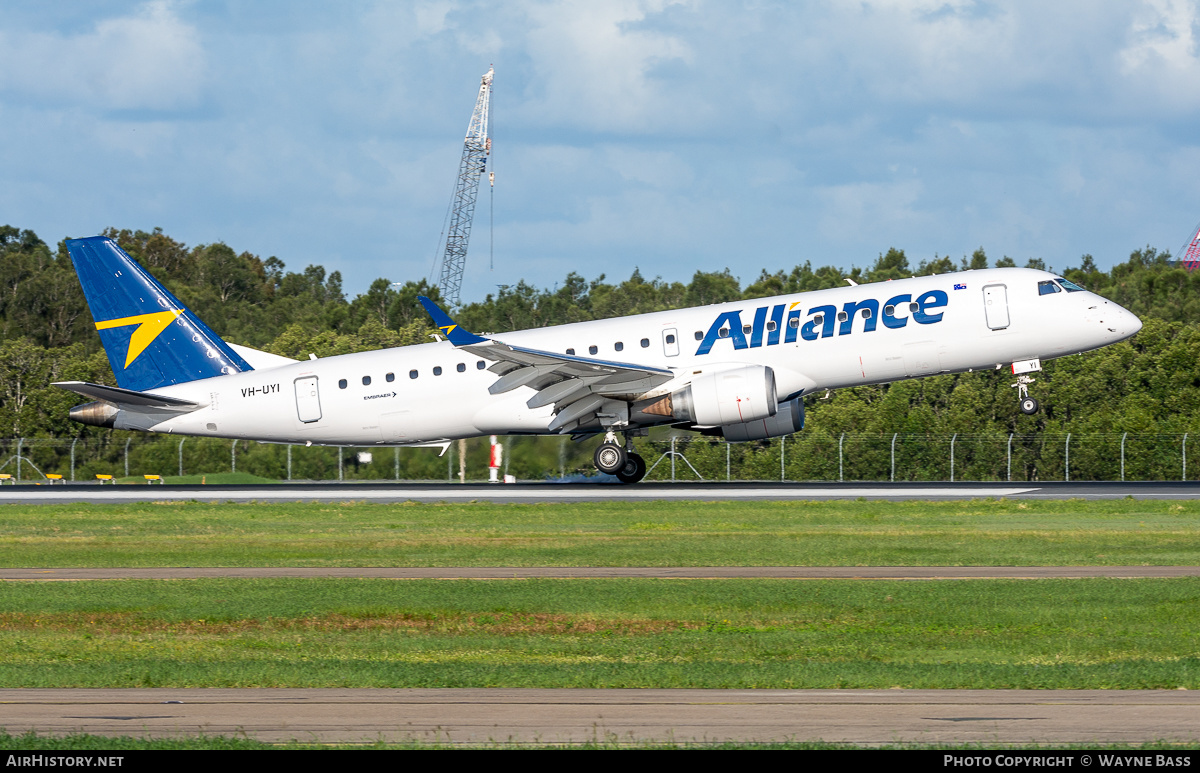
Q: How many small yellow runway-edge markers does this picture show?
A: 4